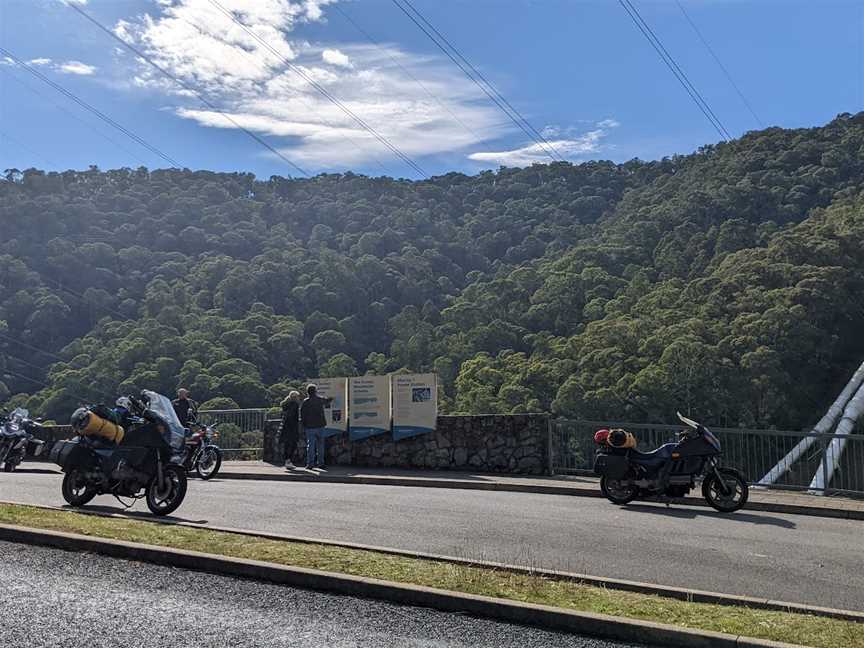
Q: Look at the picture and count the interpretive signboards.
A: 3